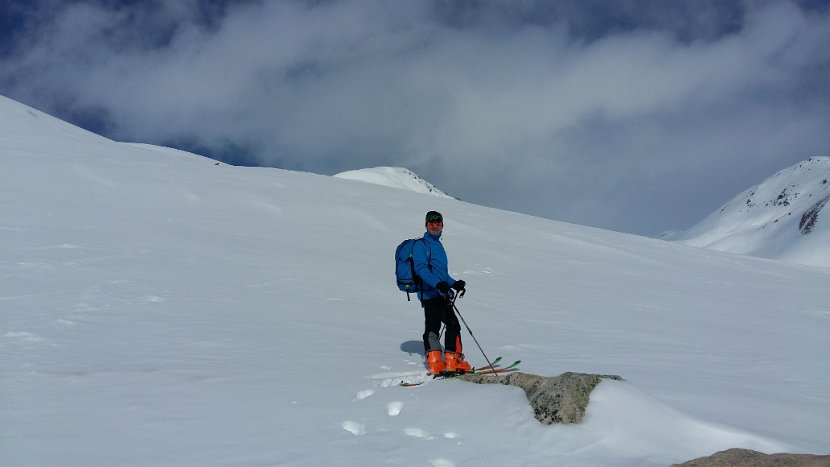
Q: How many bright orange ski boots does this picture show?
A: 2